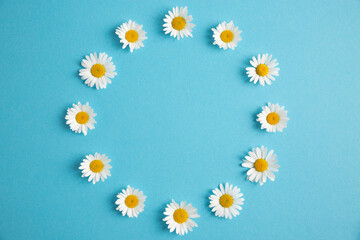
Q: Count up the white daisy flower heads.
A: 12